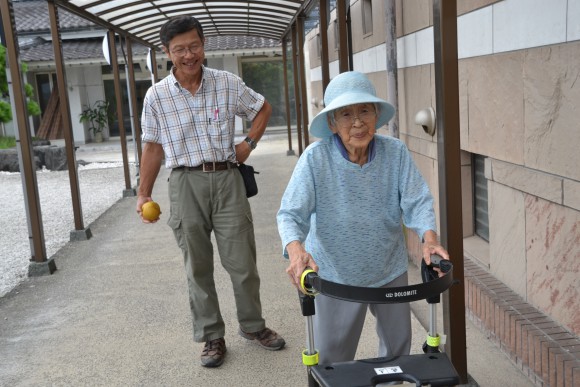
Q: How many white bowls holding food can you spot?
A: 0